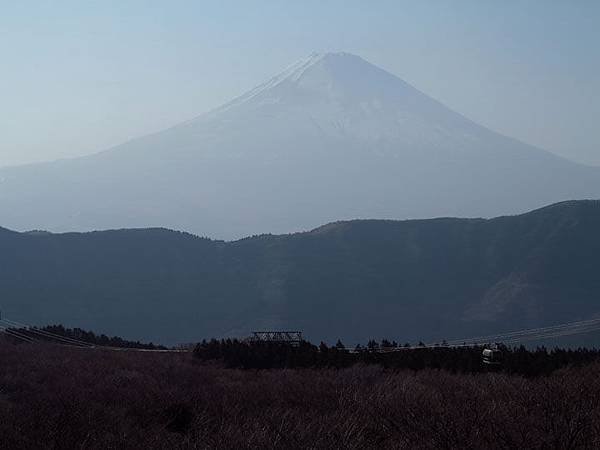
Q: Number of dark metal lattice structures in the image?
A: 1